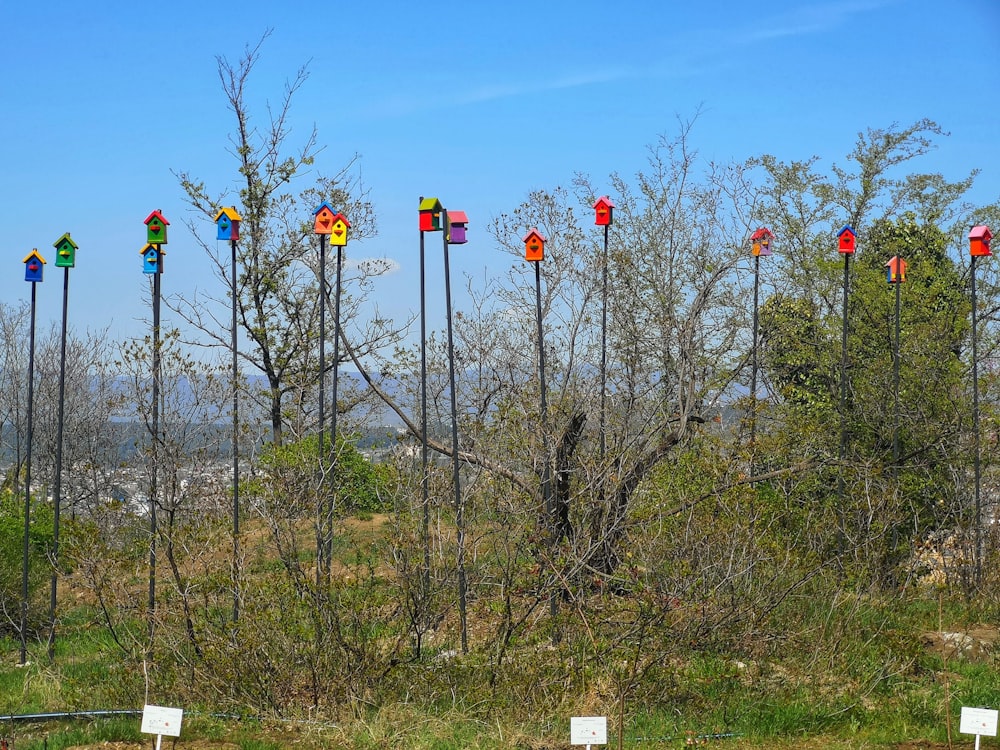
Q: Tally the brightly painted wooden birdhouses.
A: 15